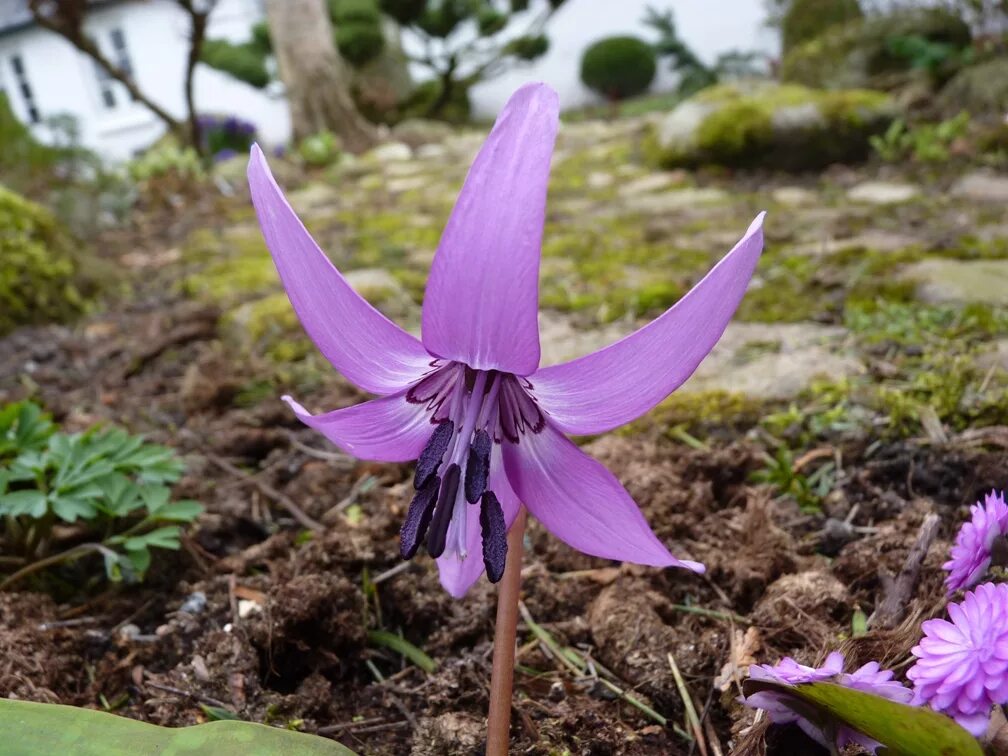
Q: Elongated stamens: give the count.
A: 5